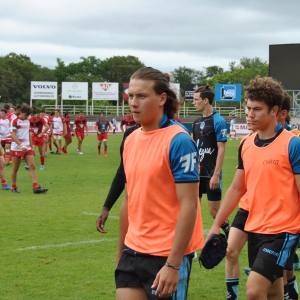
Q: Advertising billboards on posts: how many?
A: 7